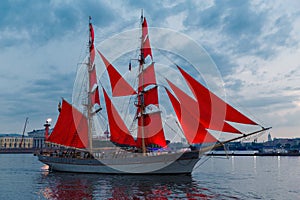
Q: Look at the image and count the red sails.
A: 15